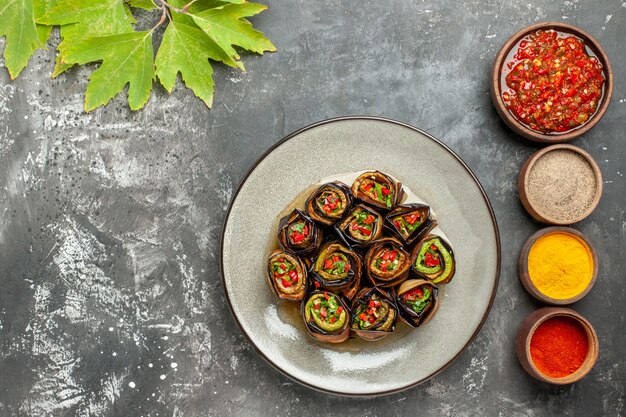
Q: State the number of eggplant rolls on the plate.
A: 12